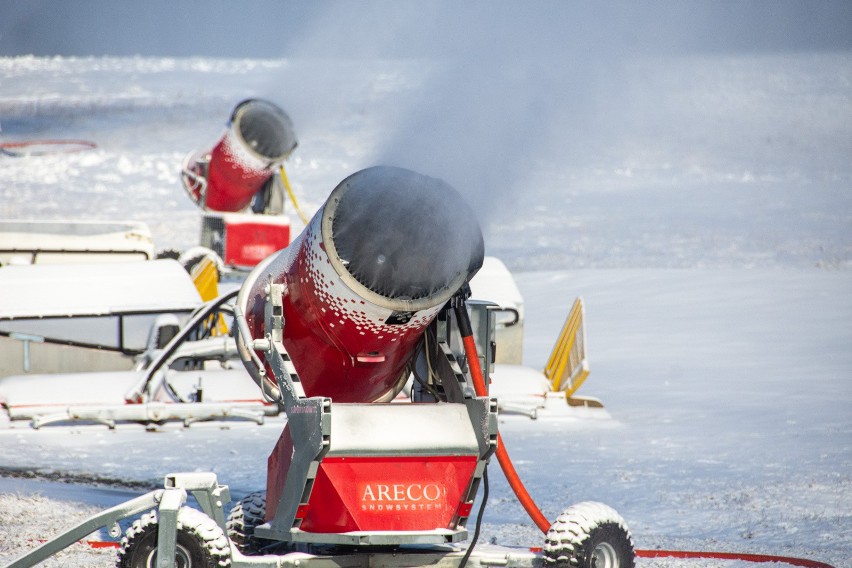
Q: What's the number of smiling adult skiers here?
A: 0